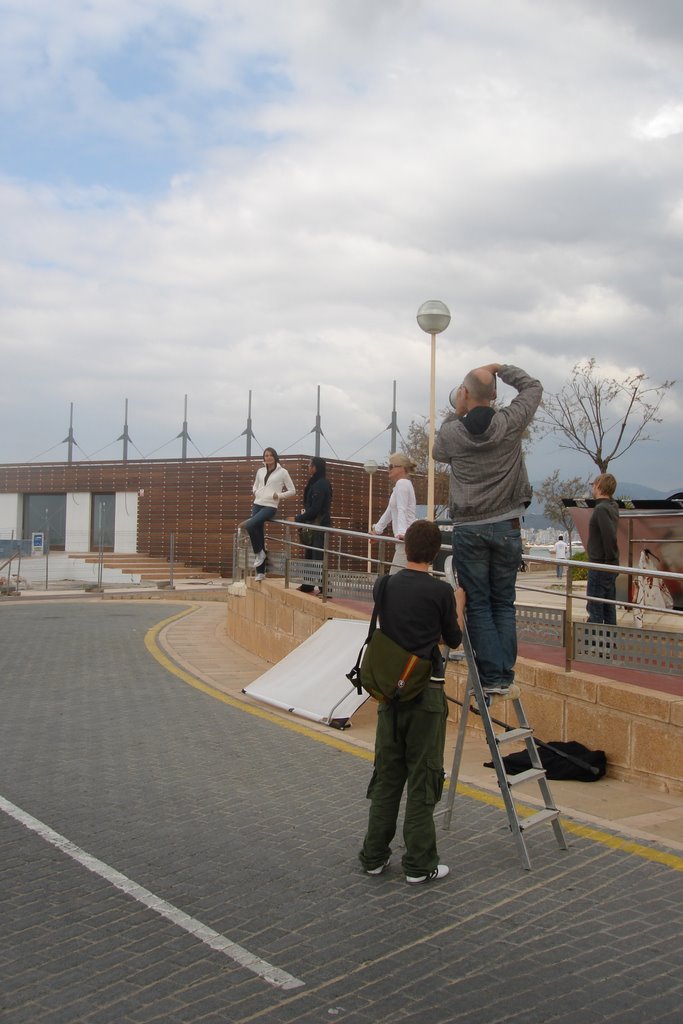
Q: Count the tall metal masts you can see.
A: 6